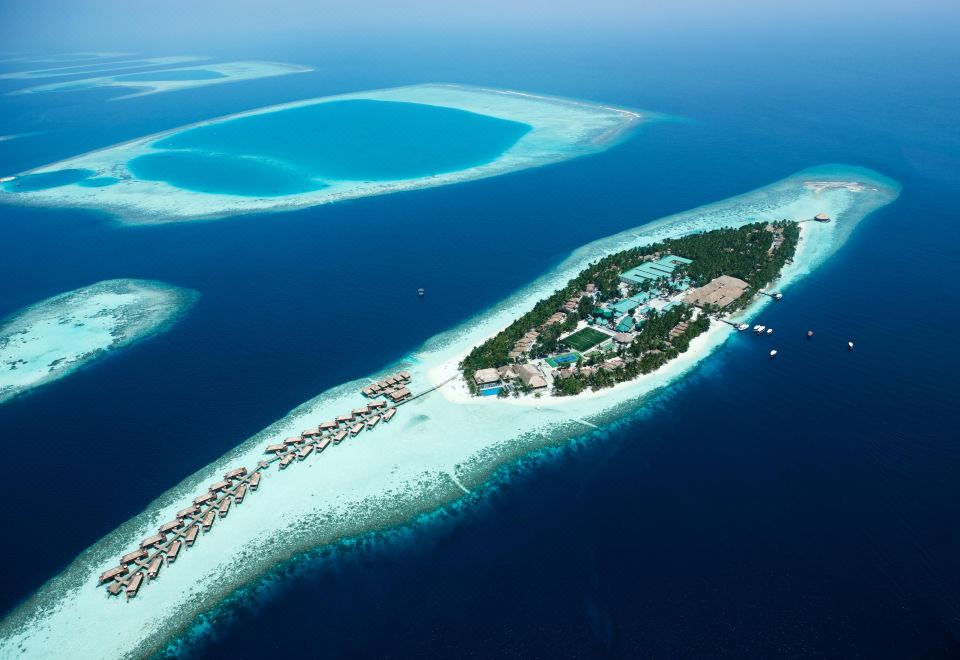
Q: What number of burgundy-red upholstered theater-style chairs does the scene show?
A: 0